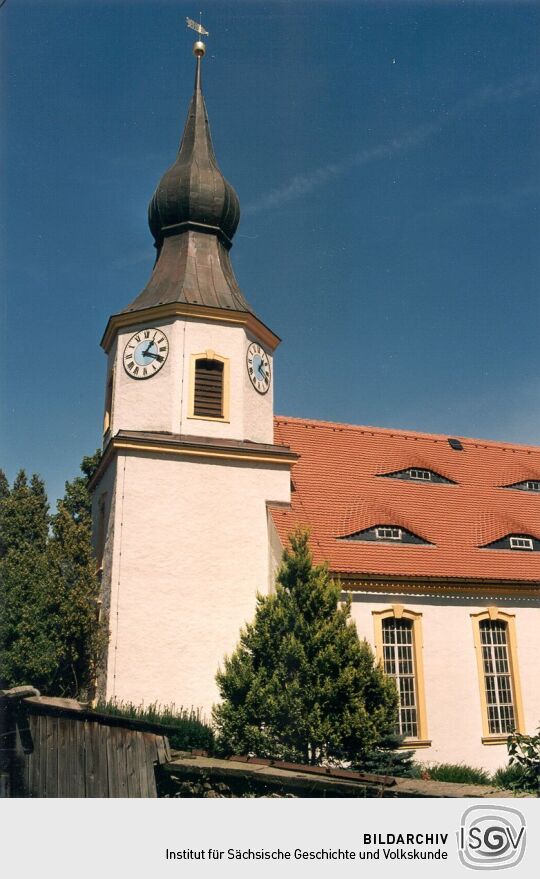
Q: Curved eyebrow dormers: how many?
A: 4